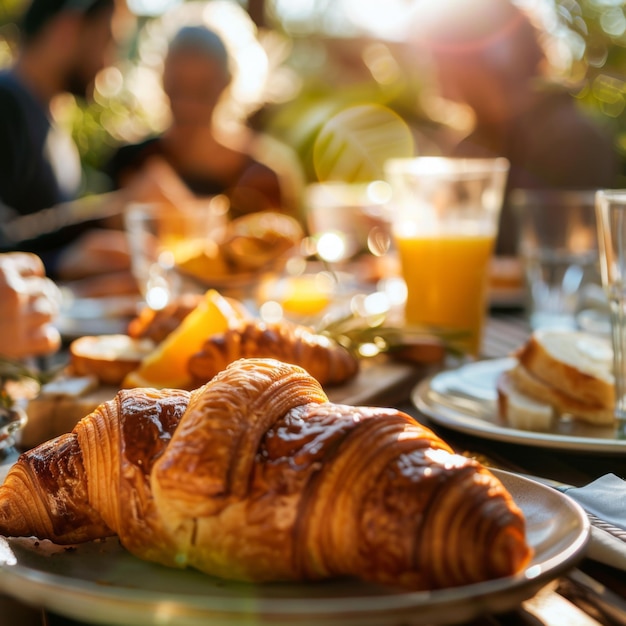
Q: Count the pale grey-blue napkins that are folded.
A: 1